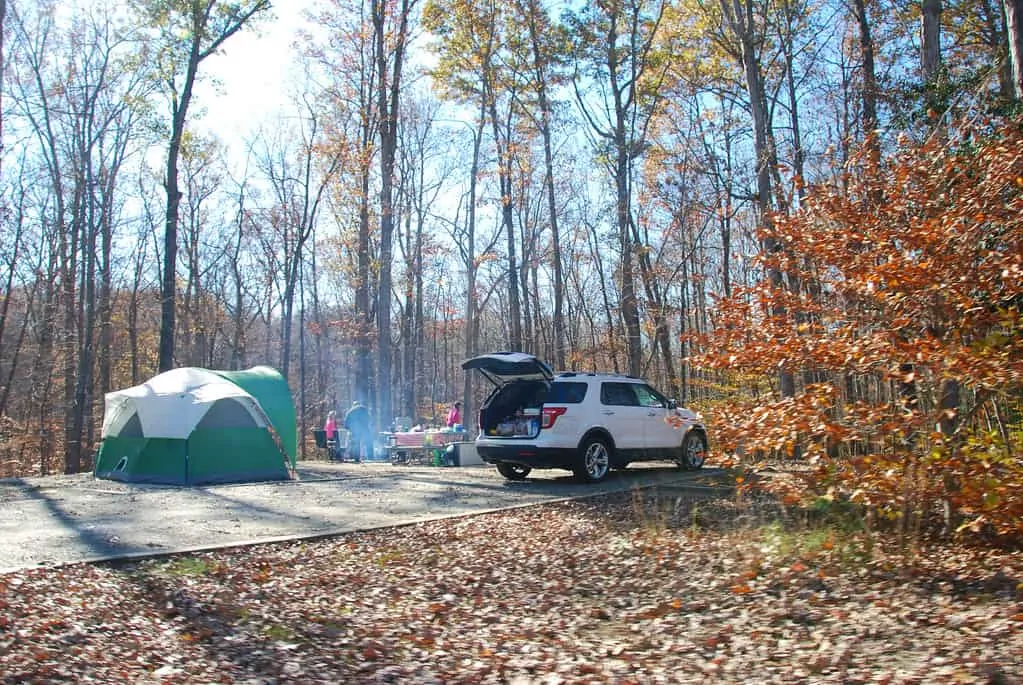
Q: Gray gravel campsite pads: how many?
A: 1